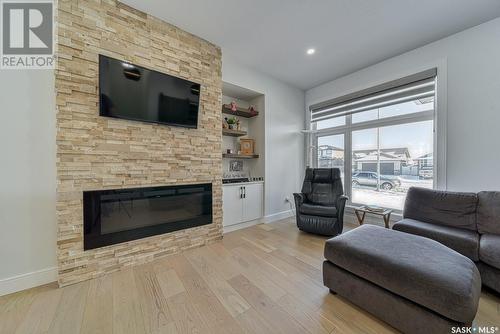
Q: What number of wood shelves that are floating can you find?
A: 3